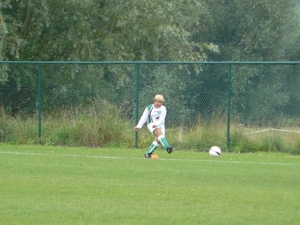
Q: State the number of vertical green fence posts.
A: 3